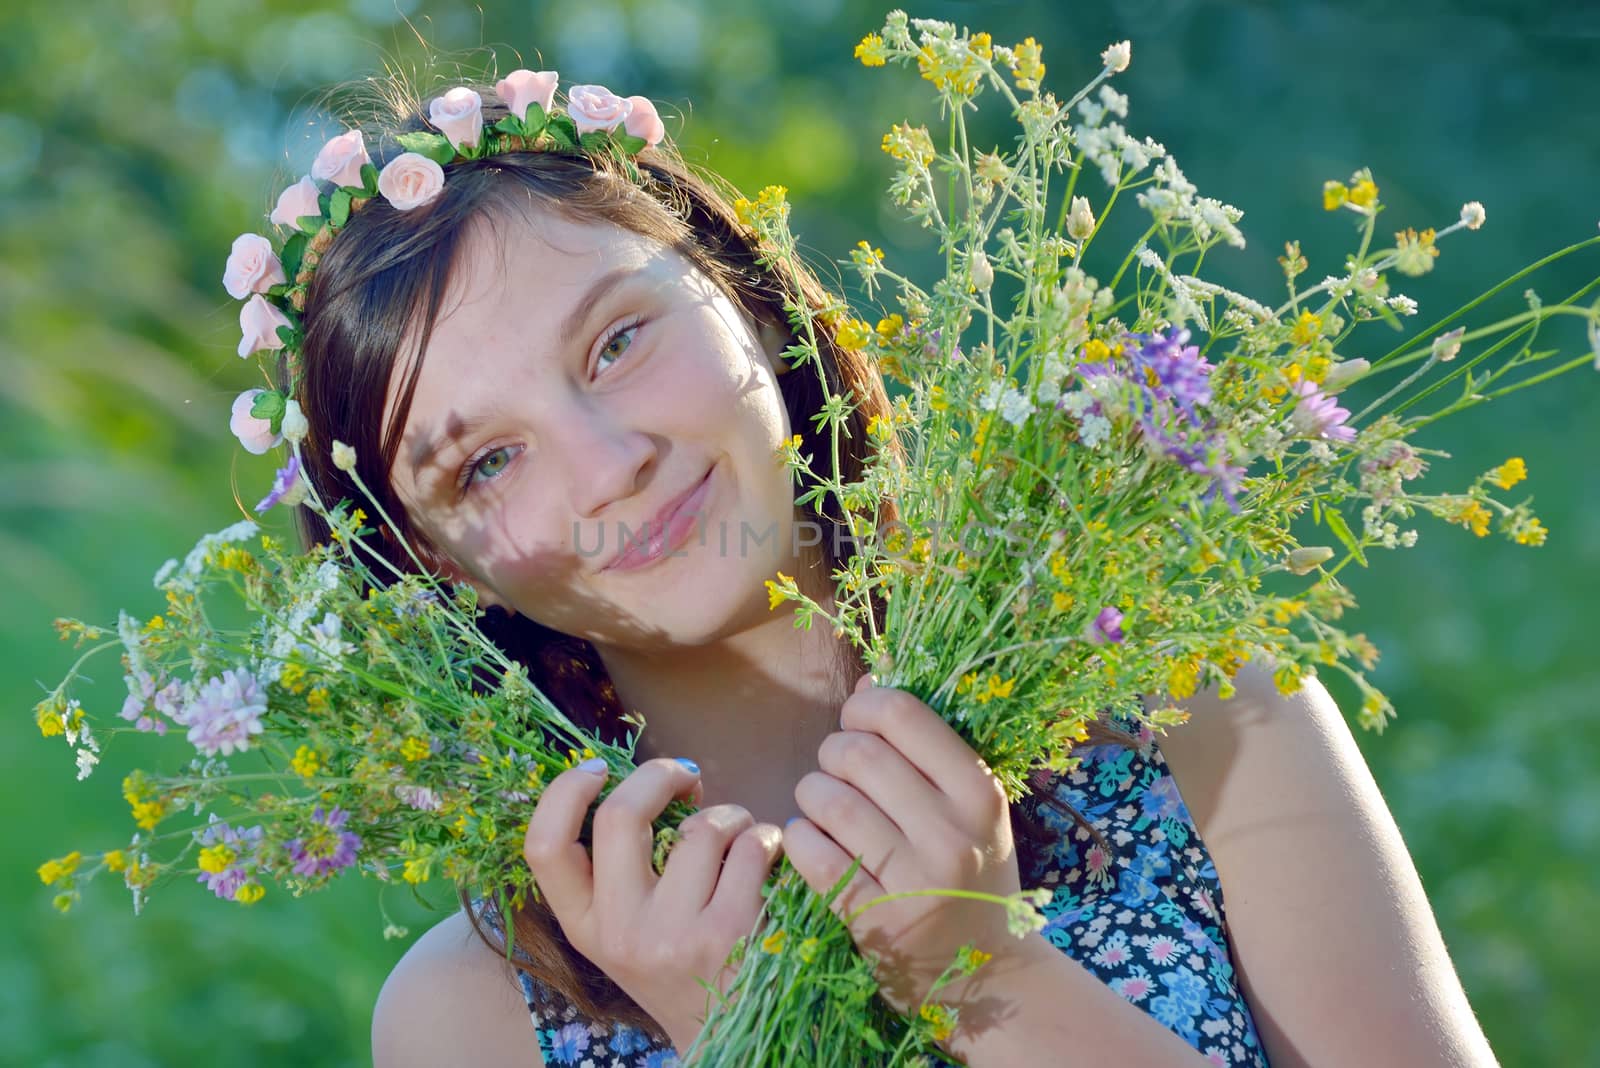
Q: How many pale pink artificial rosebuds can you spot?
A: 10